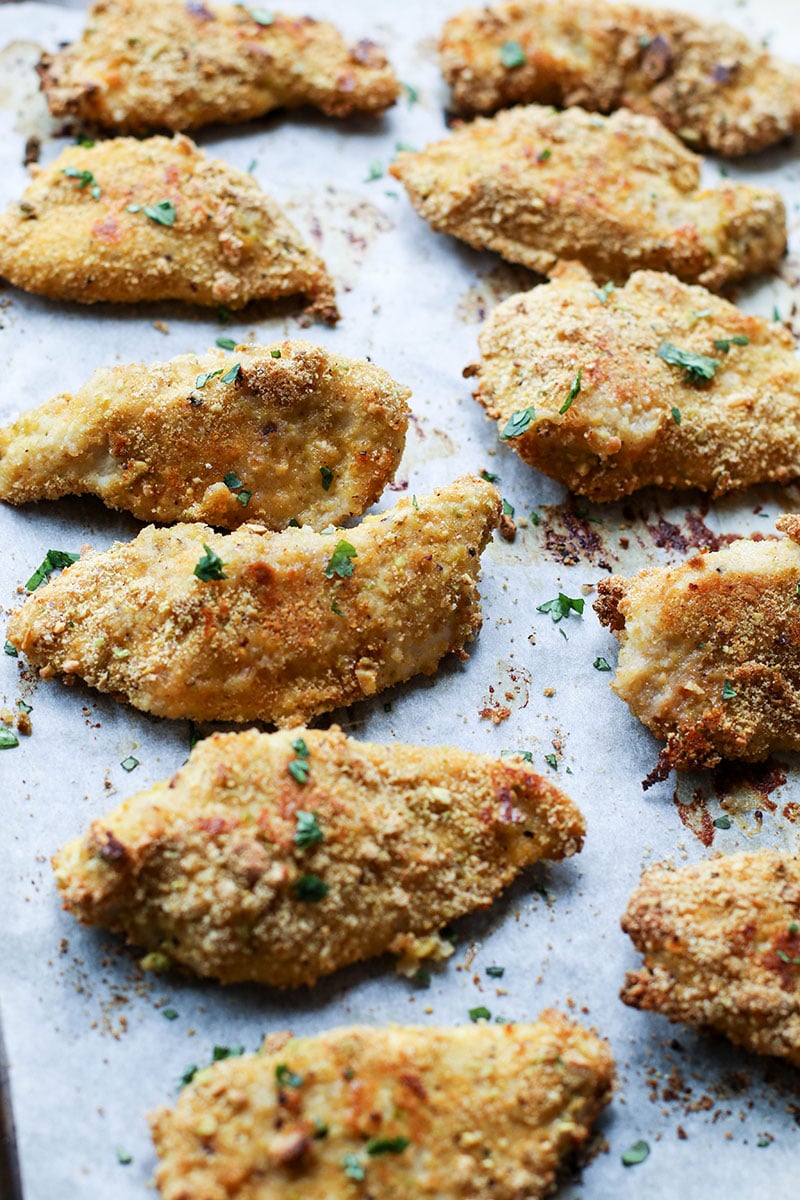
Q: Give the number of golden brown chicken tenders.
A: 11